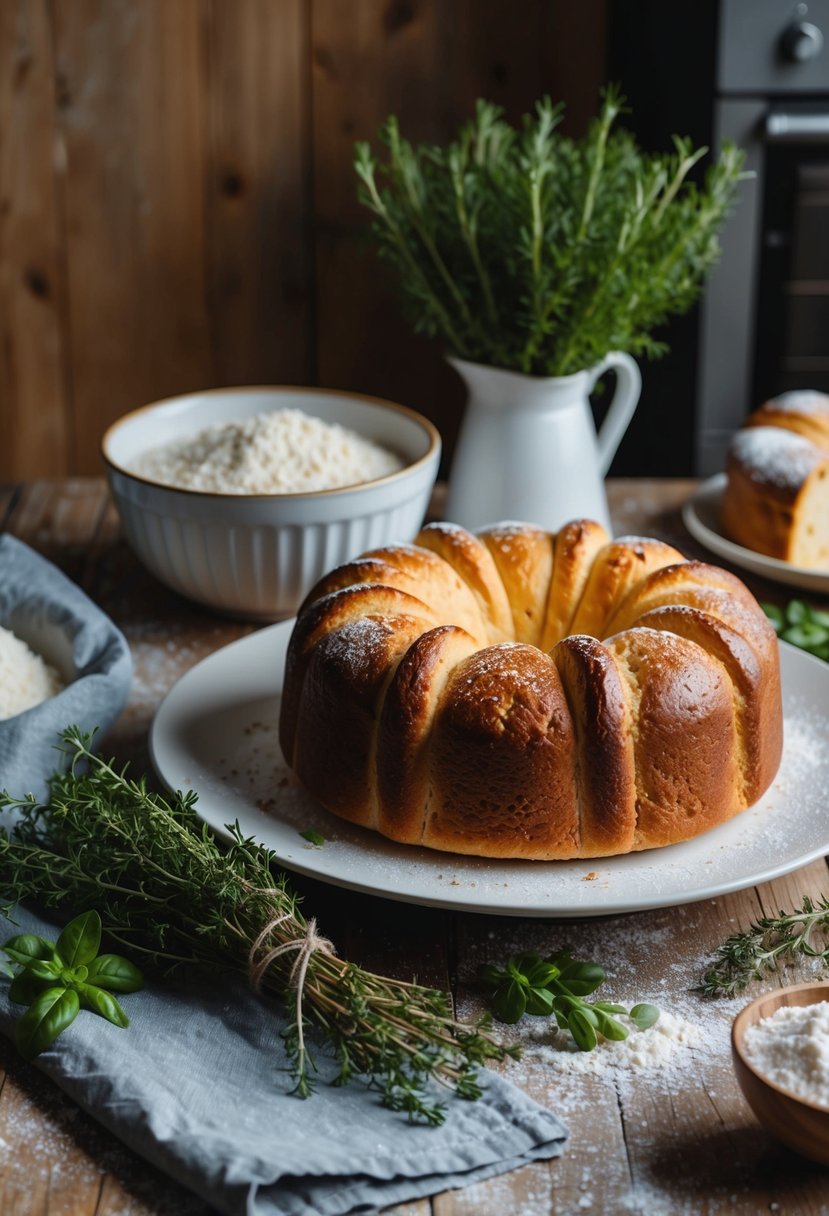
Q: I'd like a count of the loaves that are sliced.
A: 1